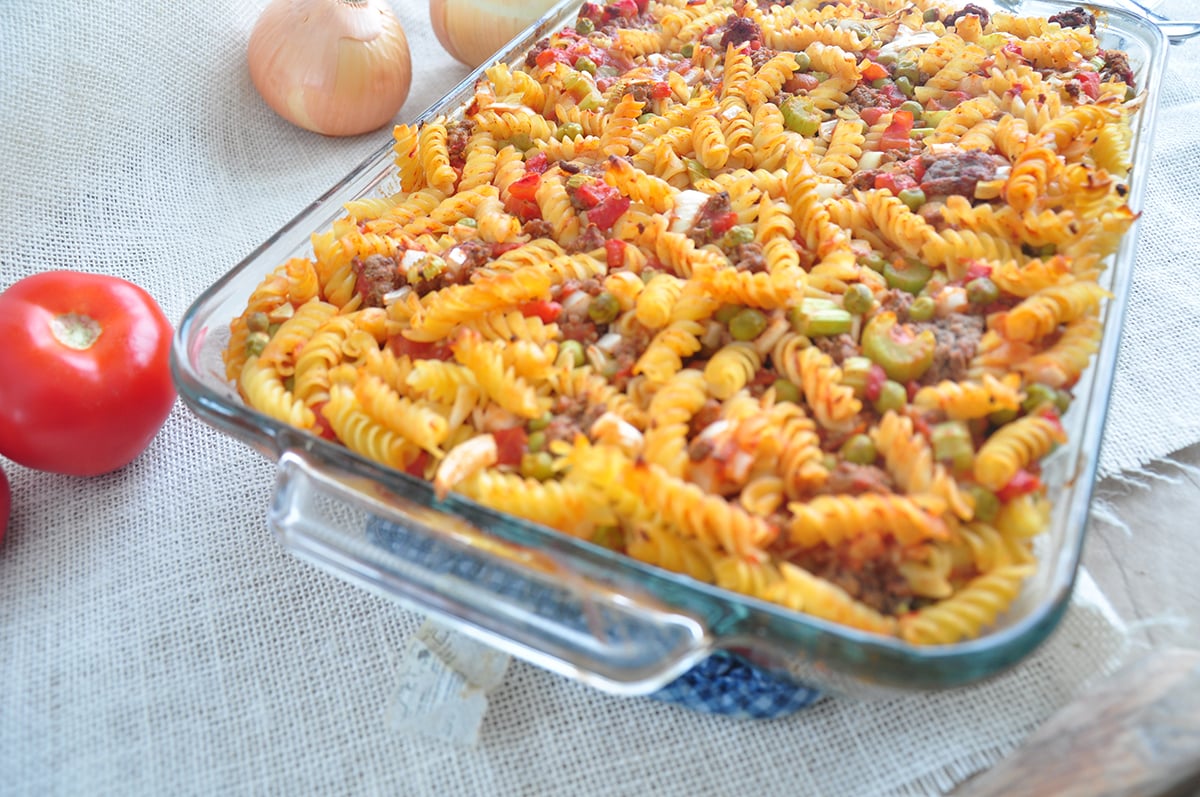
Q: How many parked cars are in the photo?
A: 0